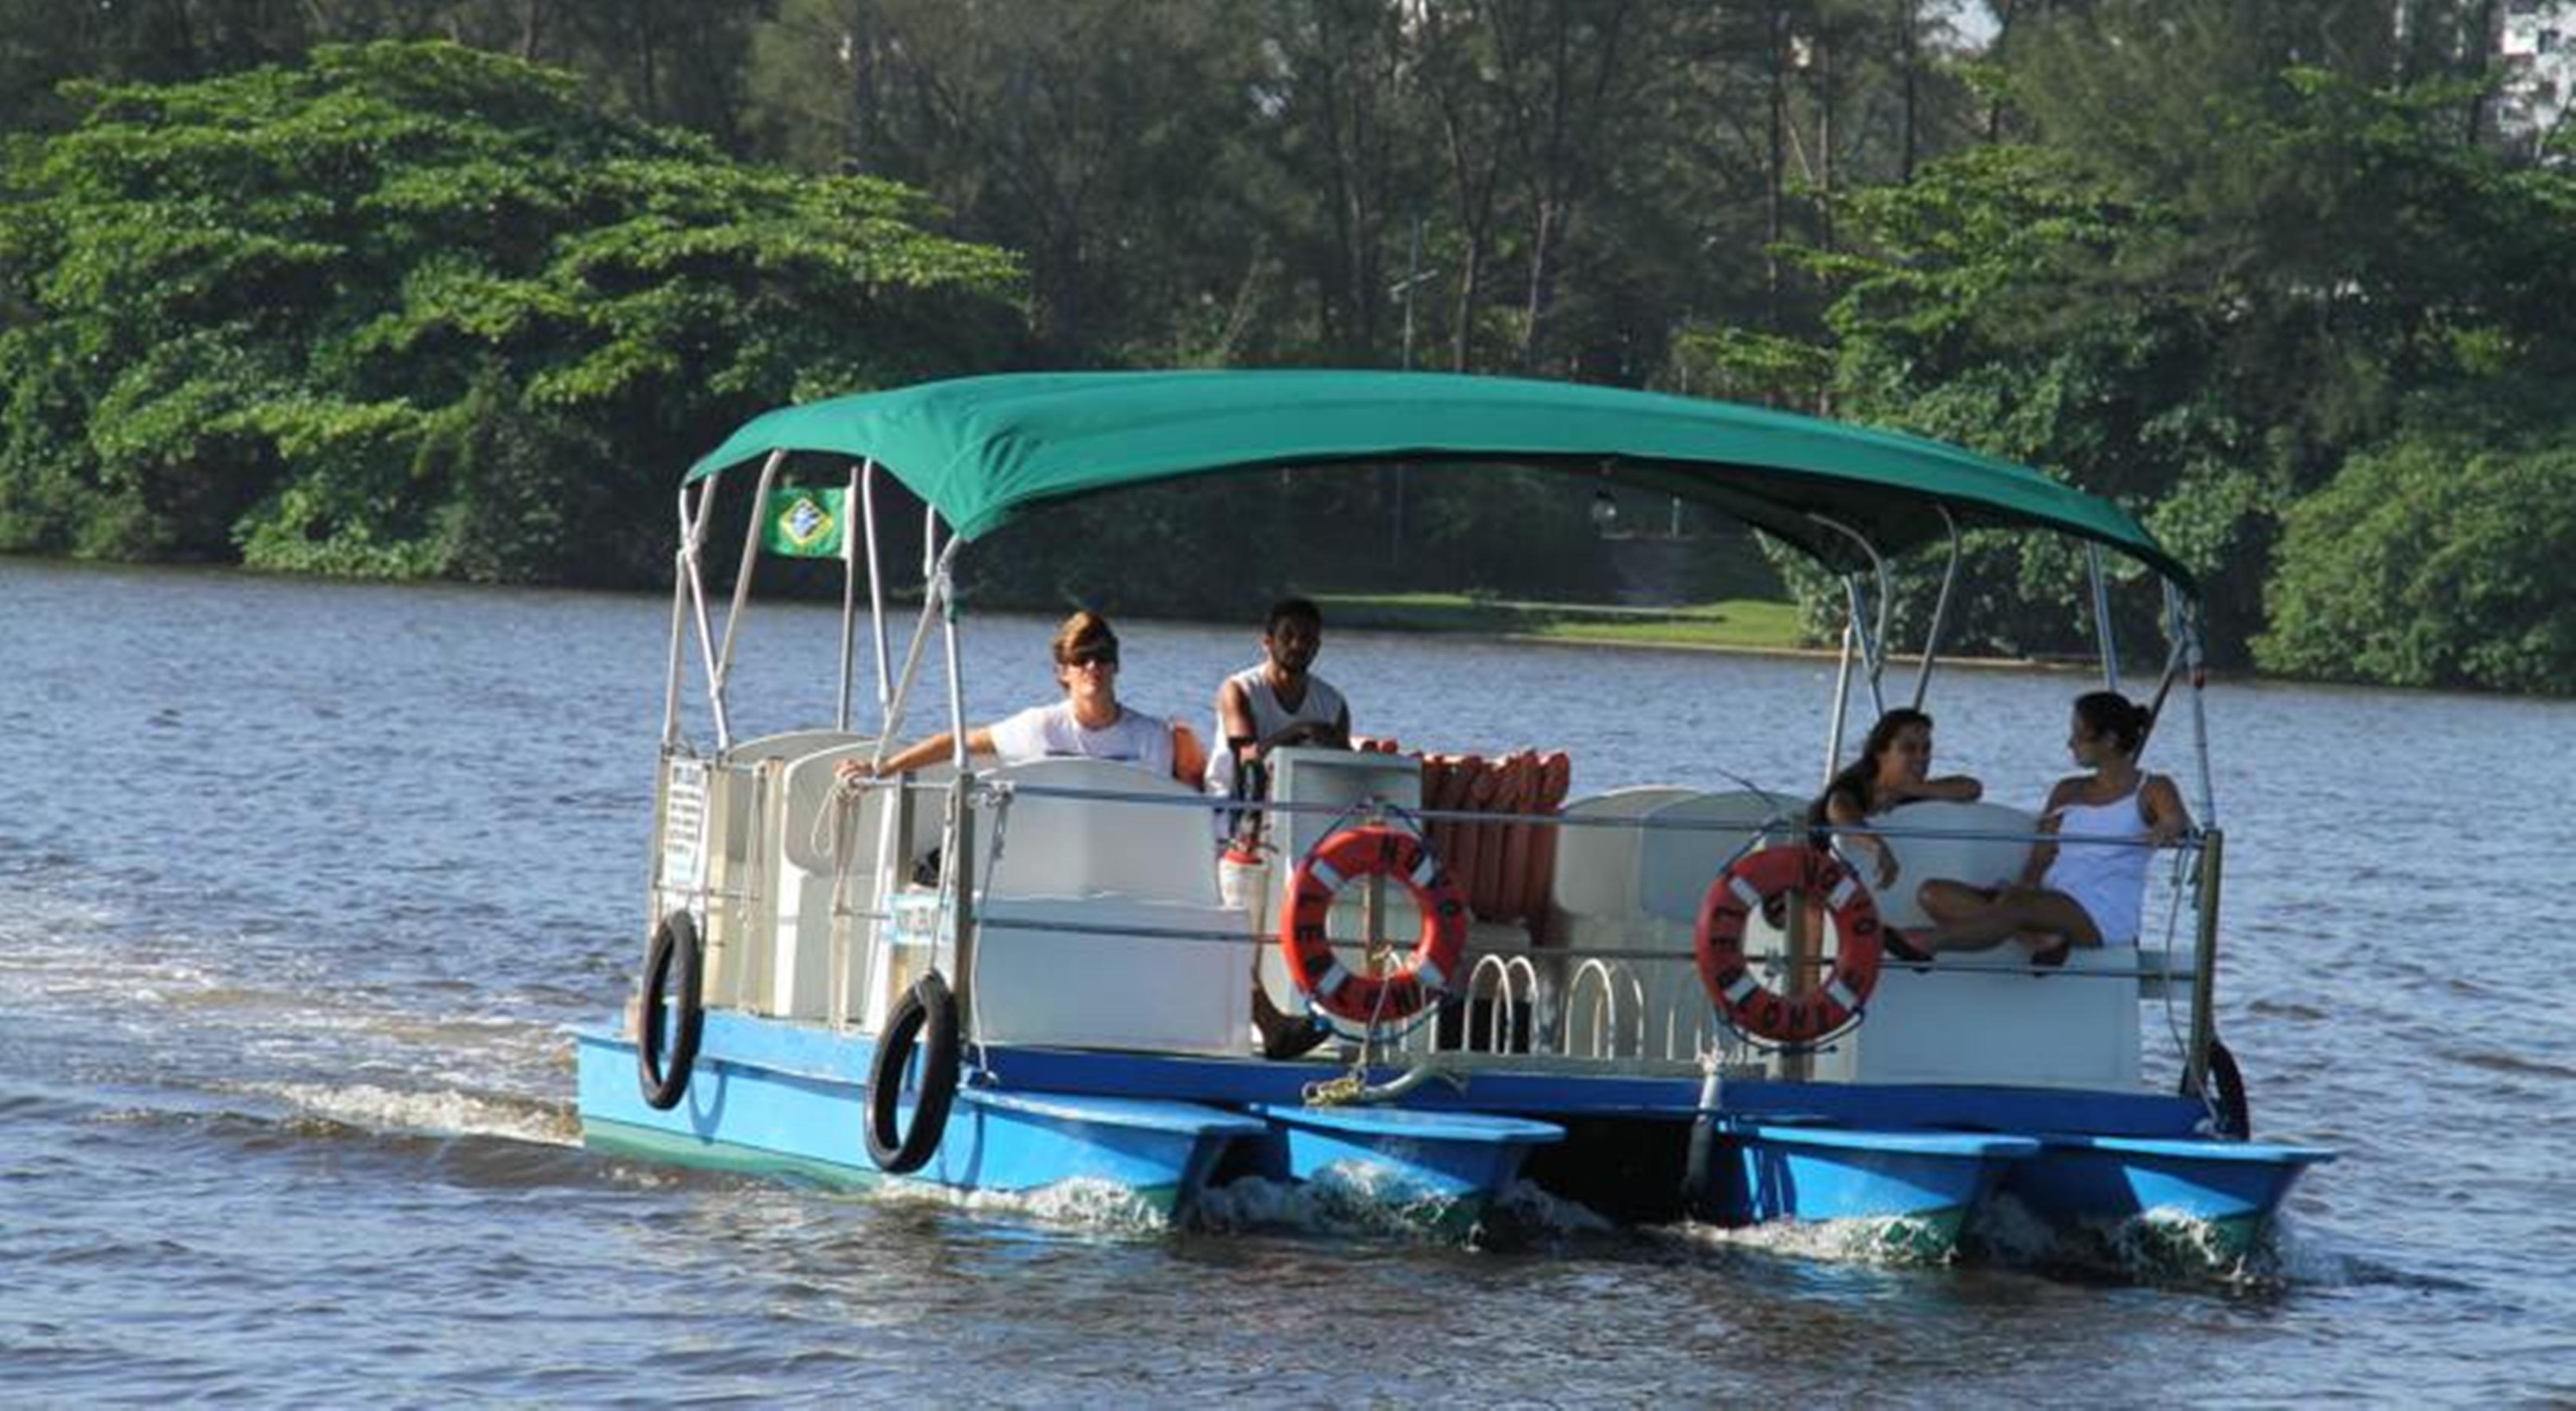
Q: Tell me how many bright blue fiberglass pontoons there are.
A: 4